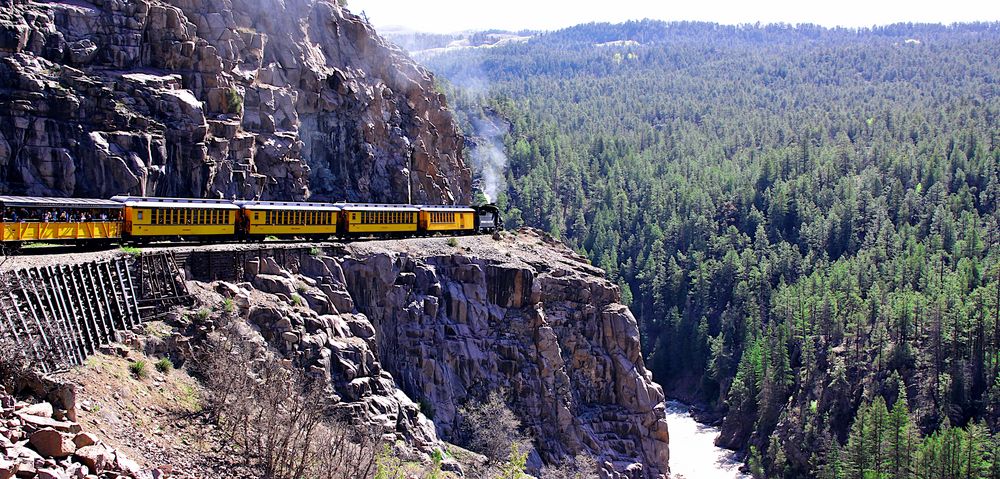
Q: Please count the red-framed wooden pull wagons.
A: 0